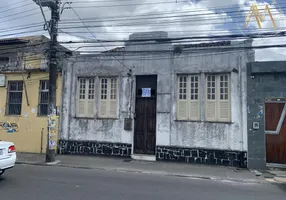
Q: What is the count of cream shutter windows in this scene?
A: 4